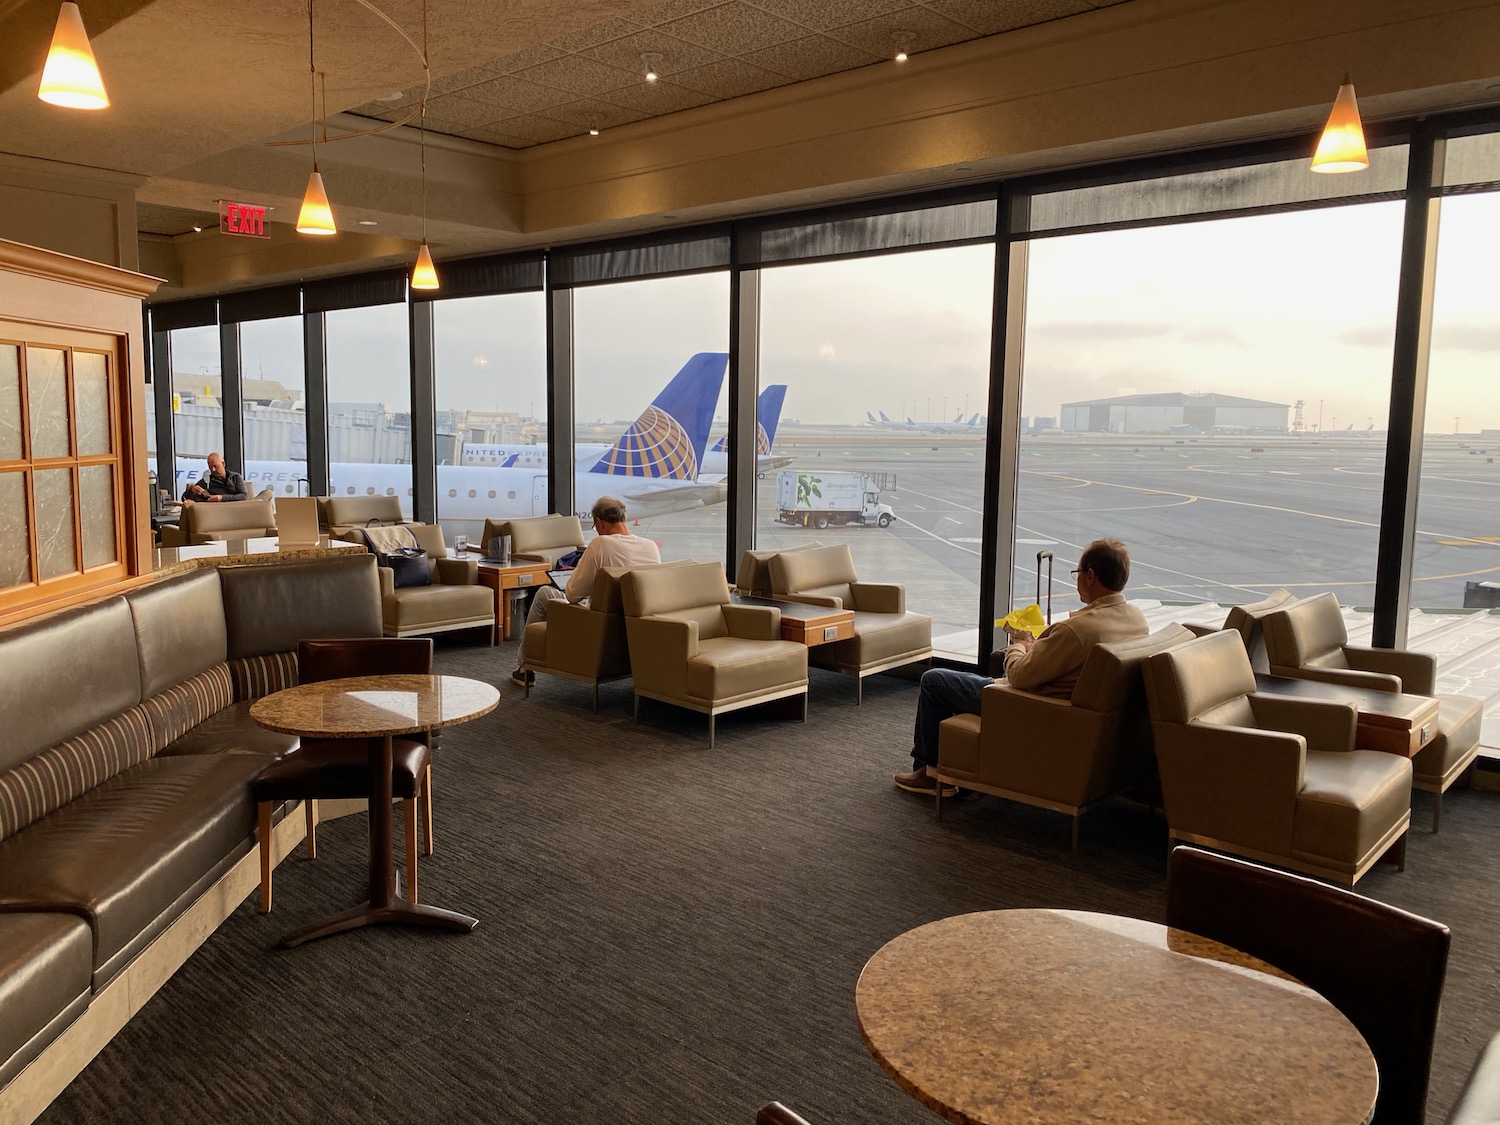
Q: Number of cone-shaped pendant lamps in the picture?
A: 4